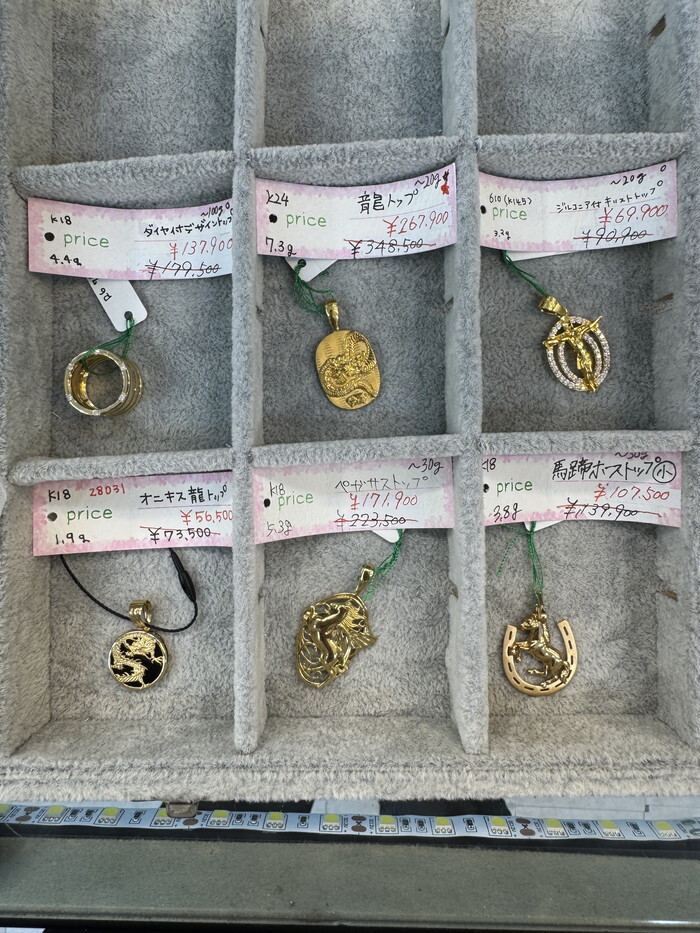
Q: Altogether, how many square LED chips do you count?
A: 13